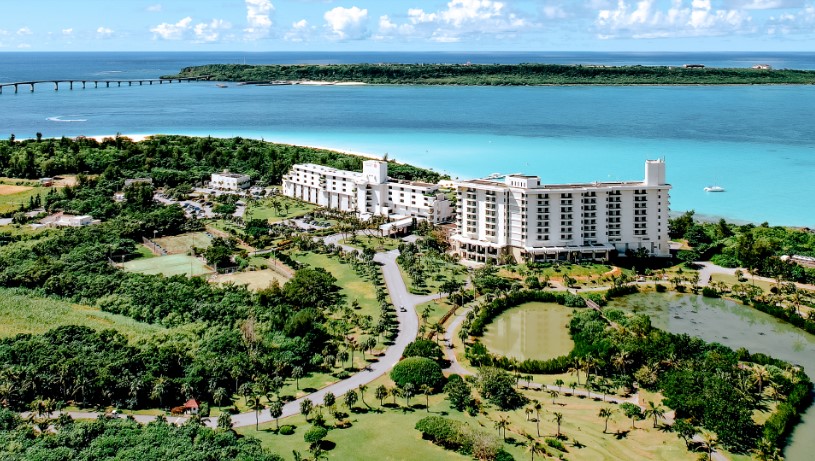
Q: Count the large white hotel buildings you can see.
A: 2